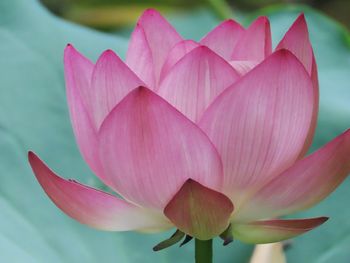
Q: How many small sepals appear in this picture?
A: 3